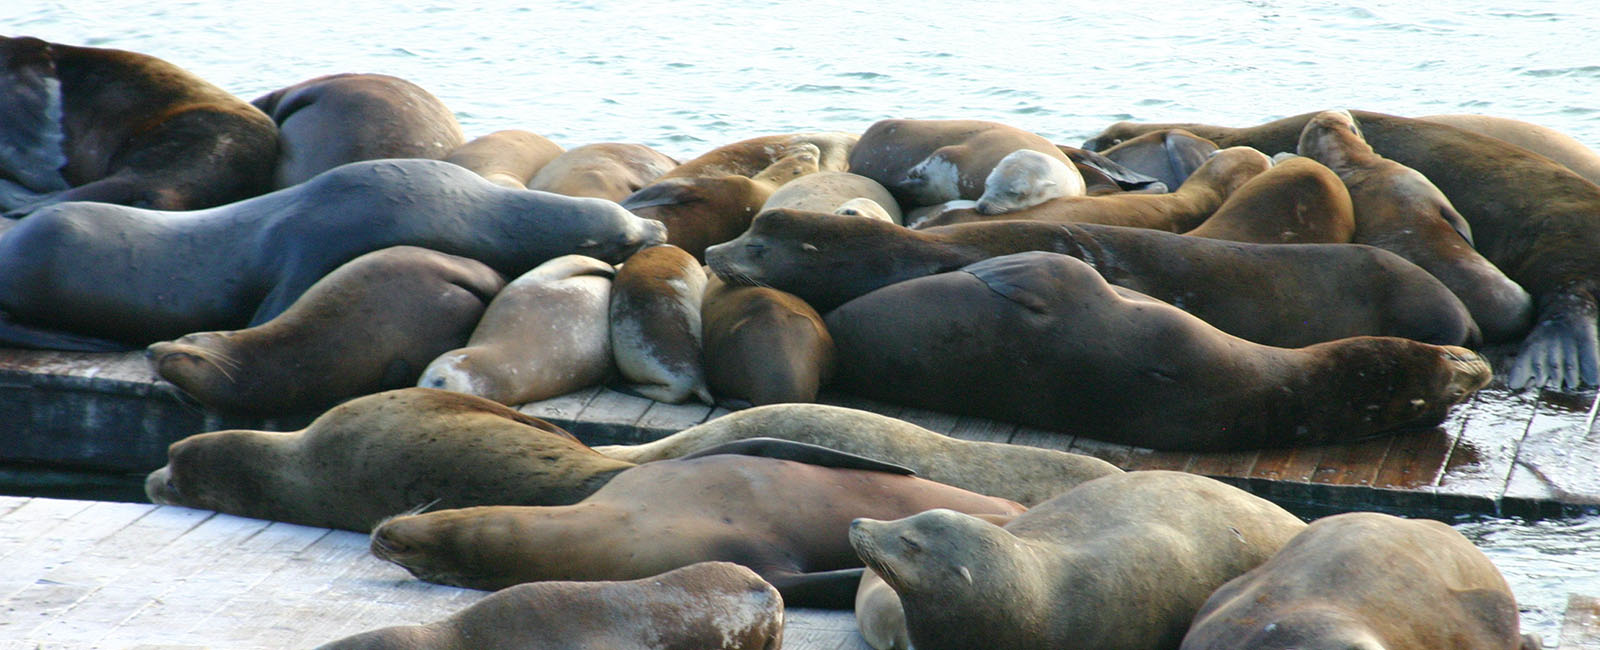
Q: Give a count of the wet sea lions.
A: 1